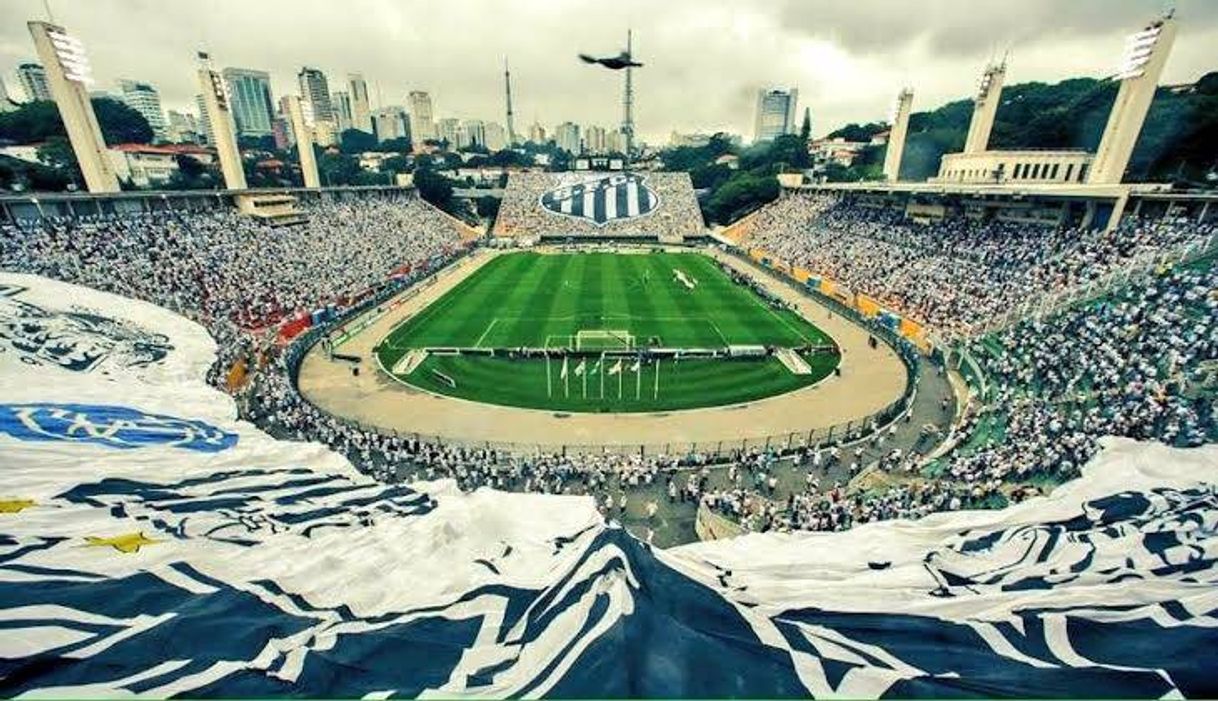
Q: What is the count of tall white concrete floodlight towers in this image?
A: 6